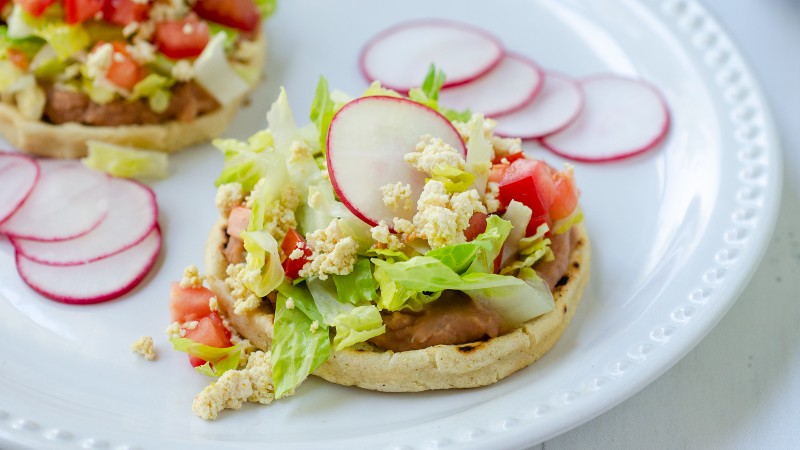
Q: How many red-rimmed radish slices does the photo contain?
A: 9